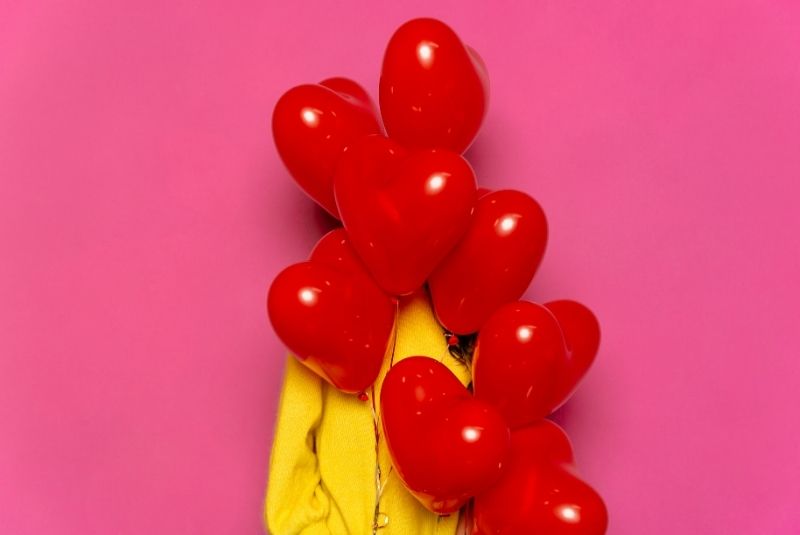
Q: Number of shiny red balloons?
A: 8